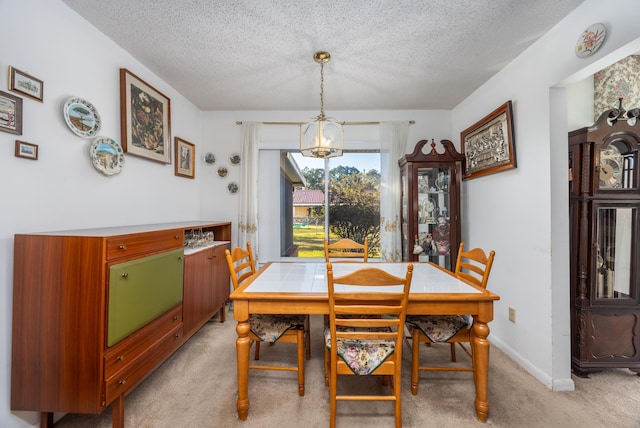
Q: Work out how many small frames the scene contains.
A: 4